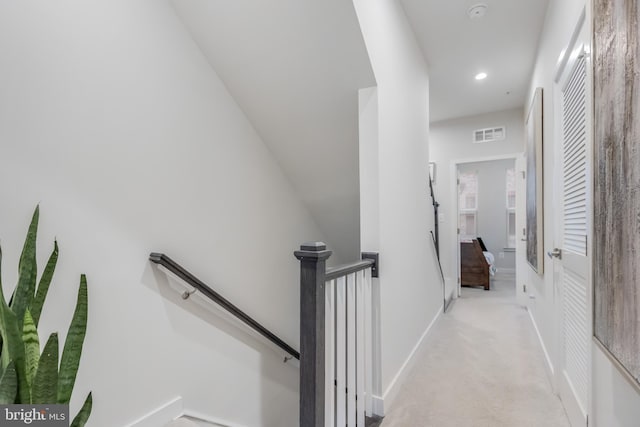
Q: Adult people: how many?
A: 0